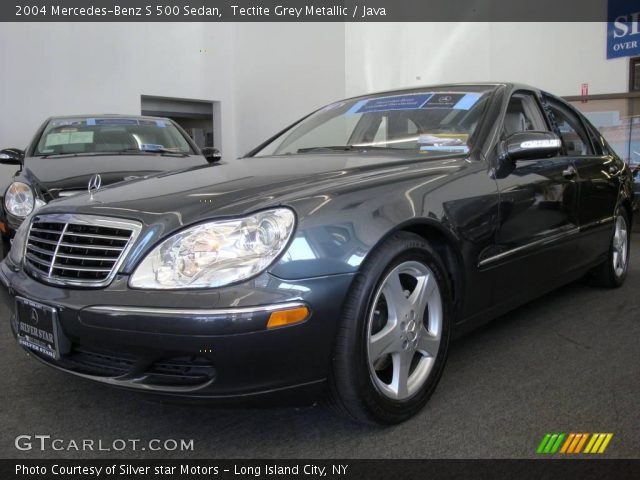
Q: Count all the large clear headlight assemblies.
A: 1